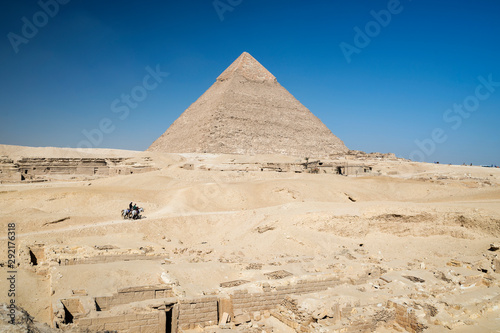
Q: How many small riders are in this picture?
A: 2